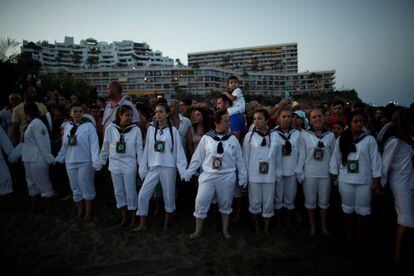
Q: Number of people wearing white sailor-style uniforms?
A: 11